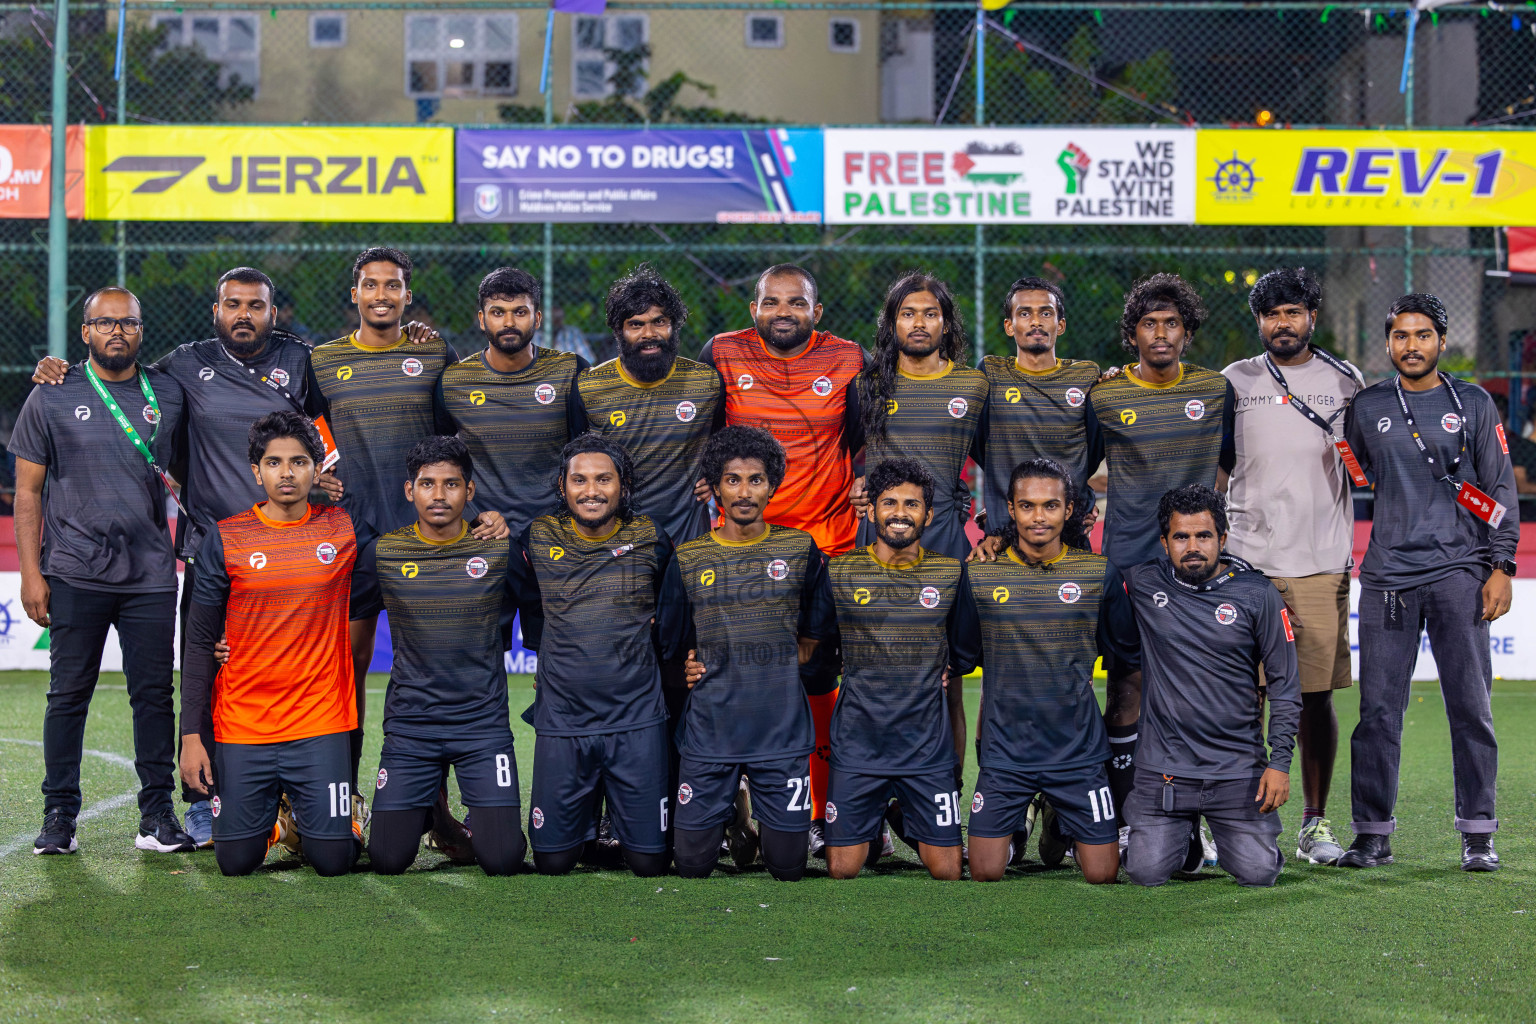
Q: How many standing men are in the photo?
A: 11